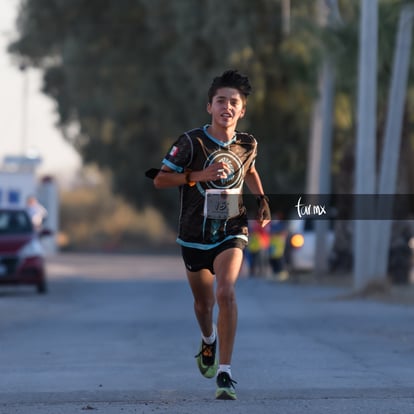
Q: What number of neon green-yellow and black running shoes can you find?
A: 2